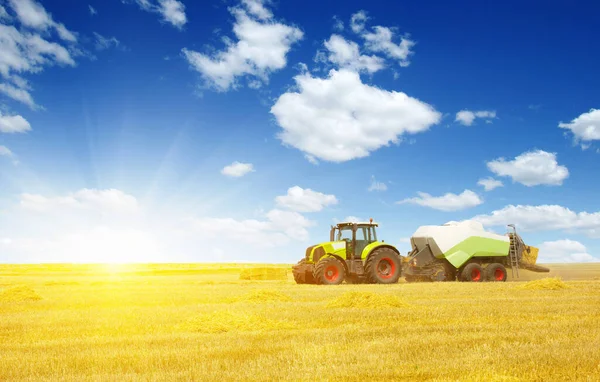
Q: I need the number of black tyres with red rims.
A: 4